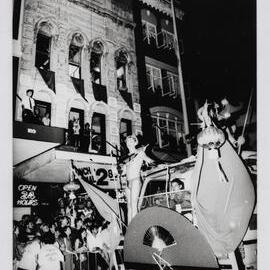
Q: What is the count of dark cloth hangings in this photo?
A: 4